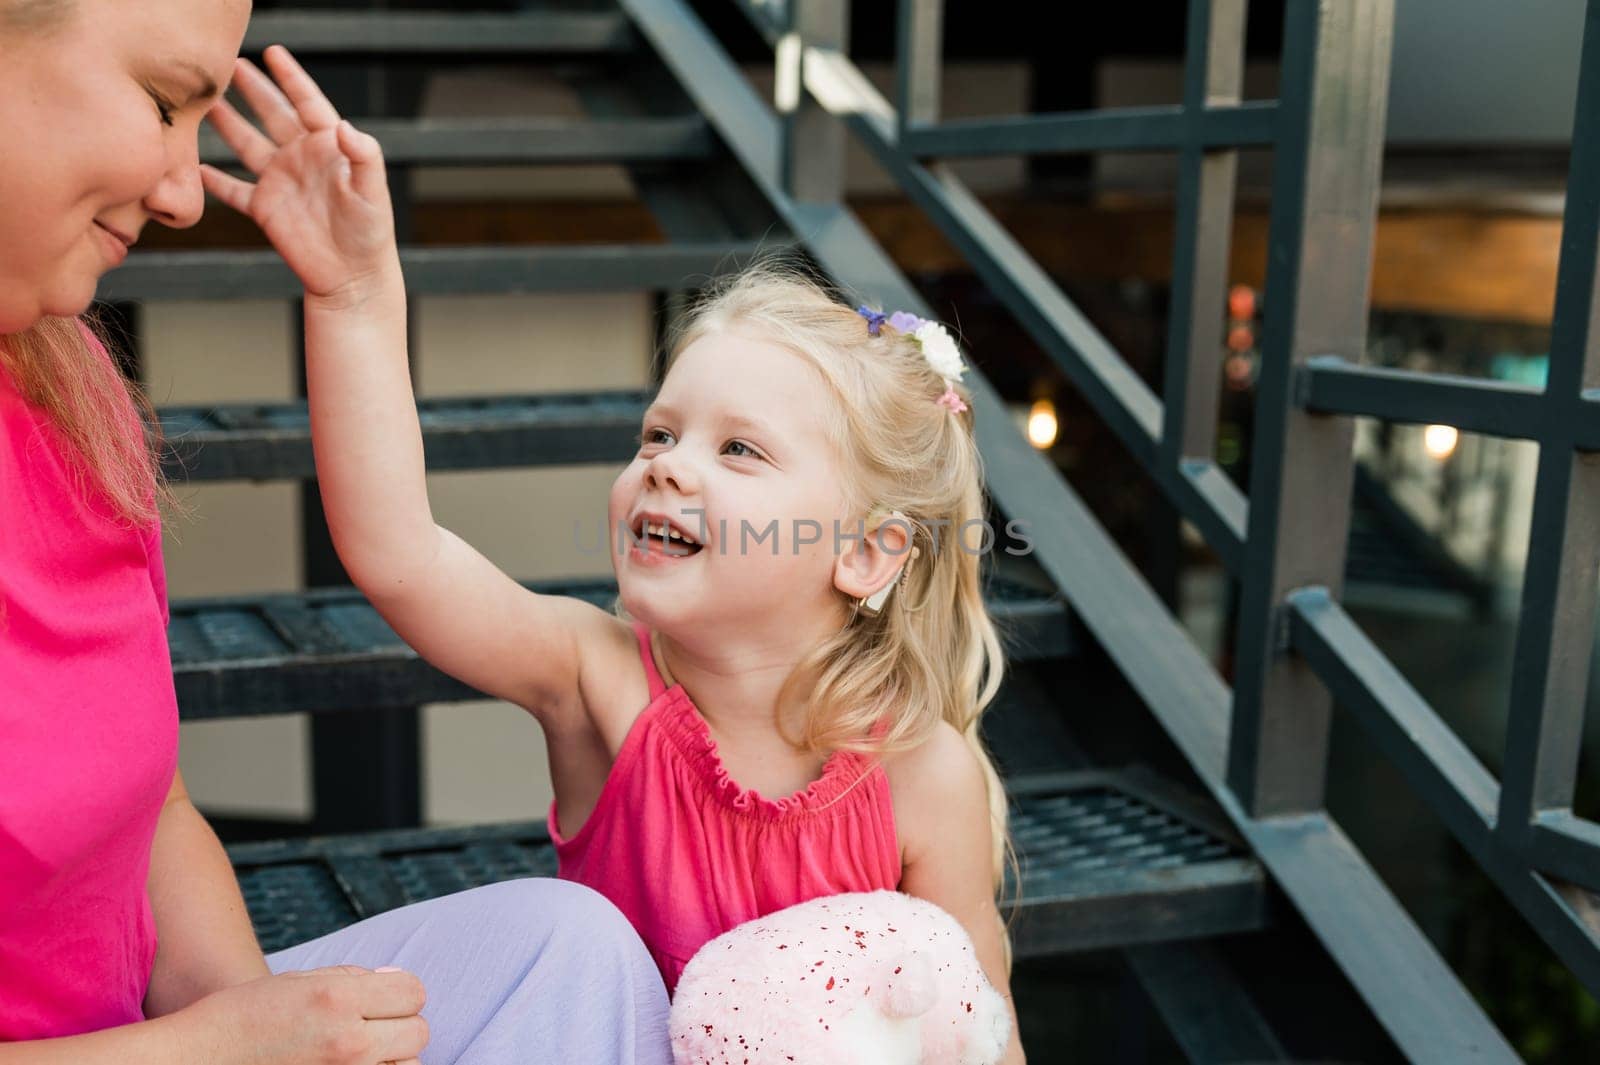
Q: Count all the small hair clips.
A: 4